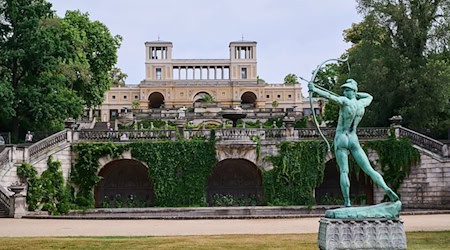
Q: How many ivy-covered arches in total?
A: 3